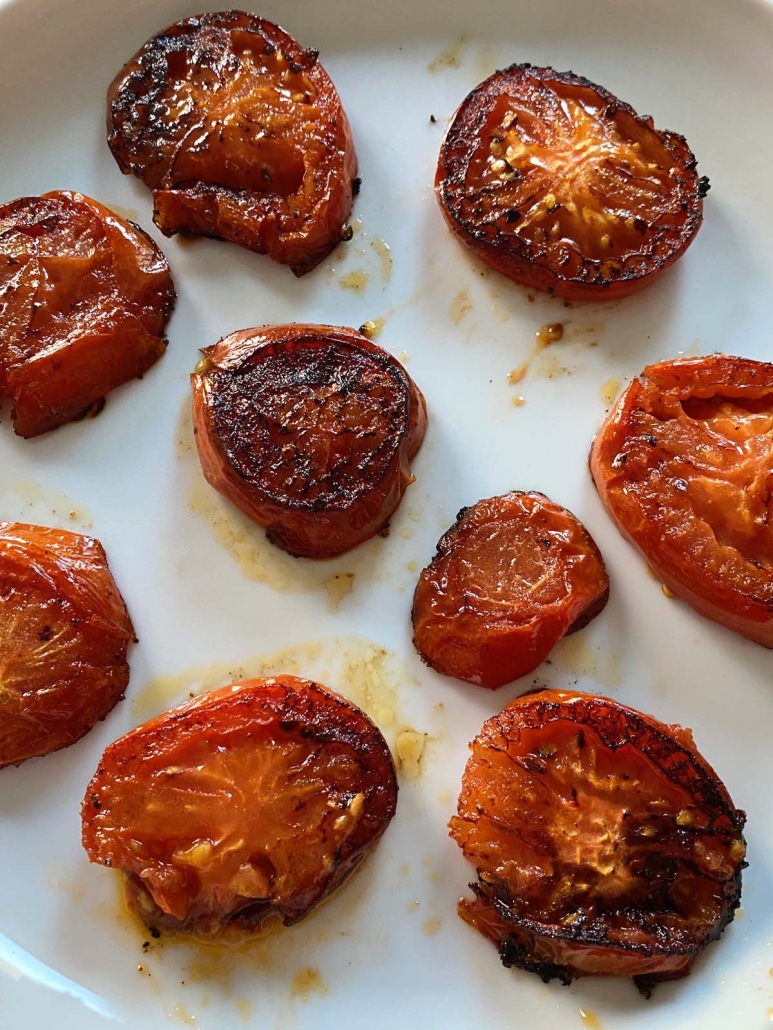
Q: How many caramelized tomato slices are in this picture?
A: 9